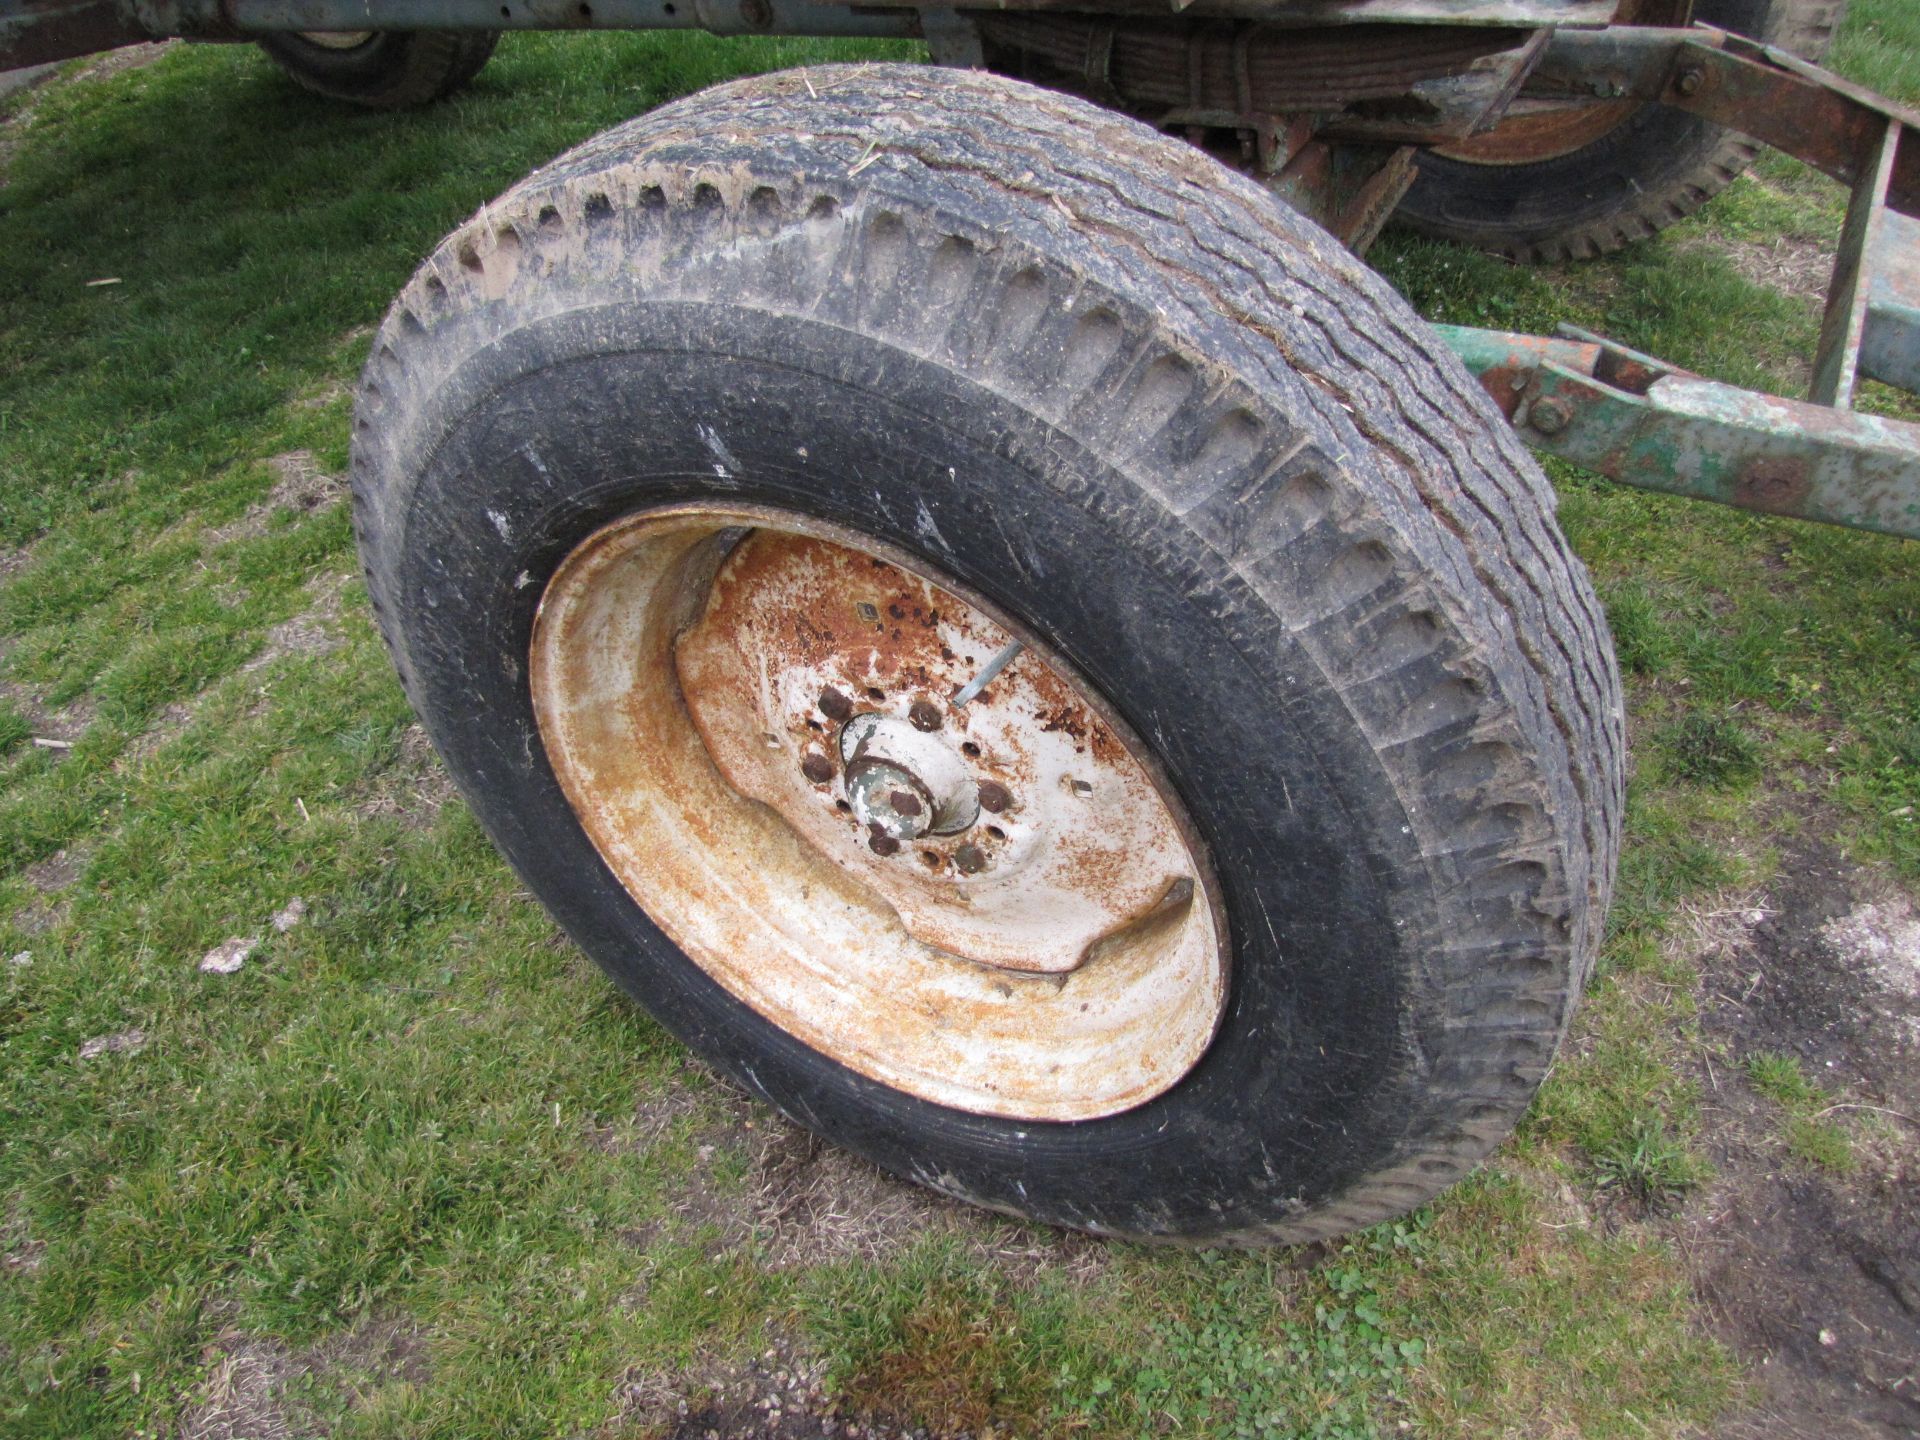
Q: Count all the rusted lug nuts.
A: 6